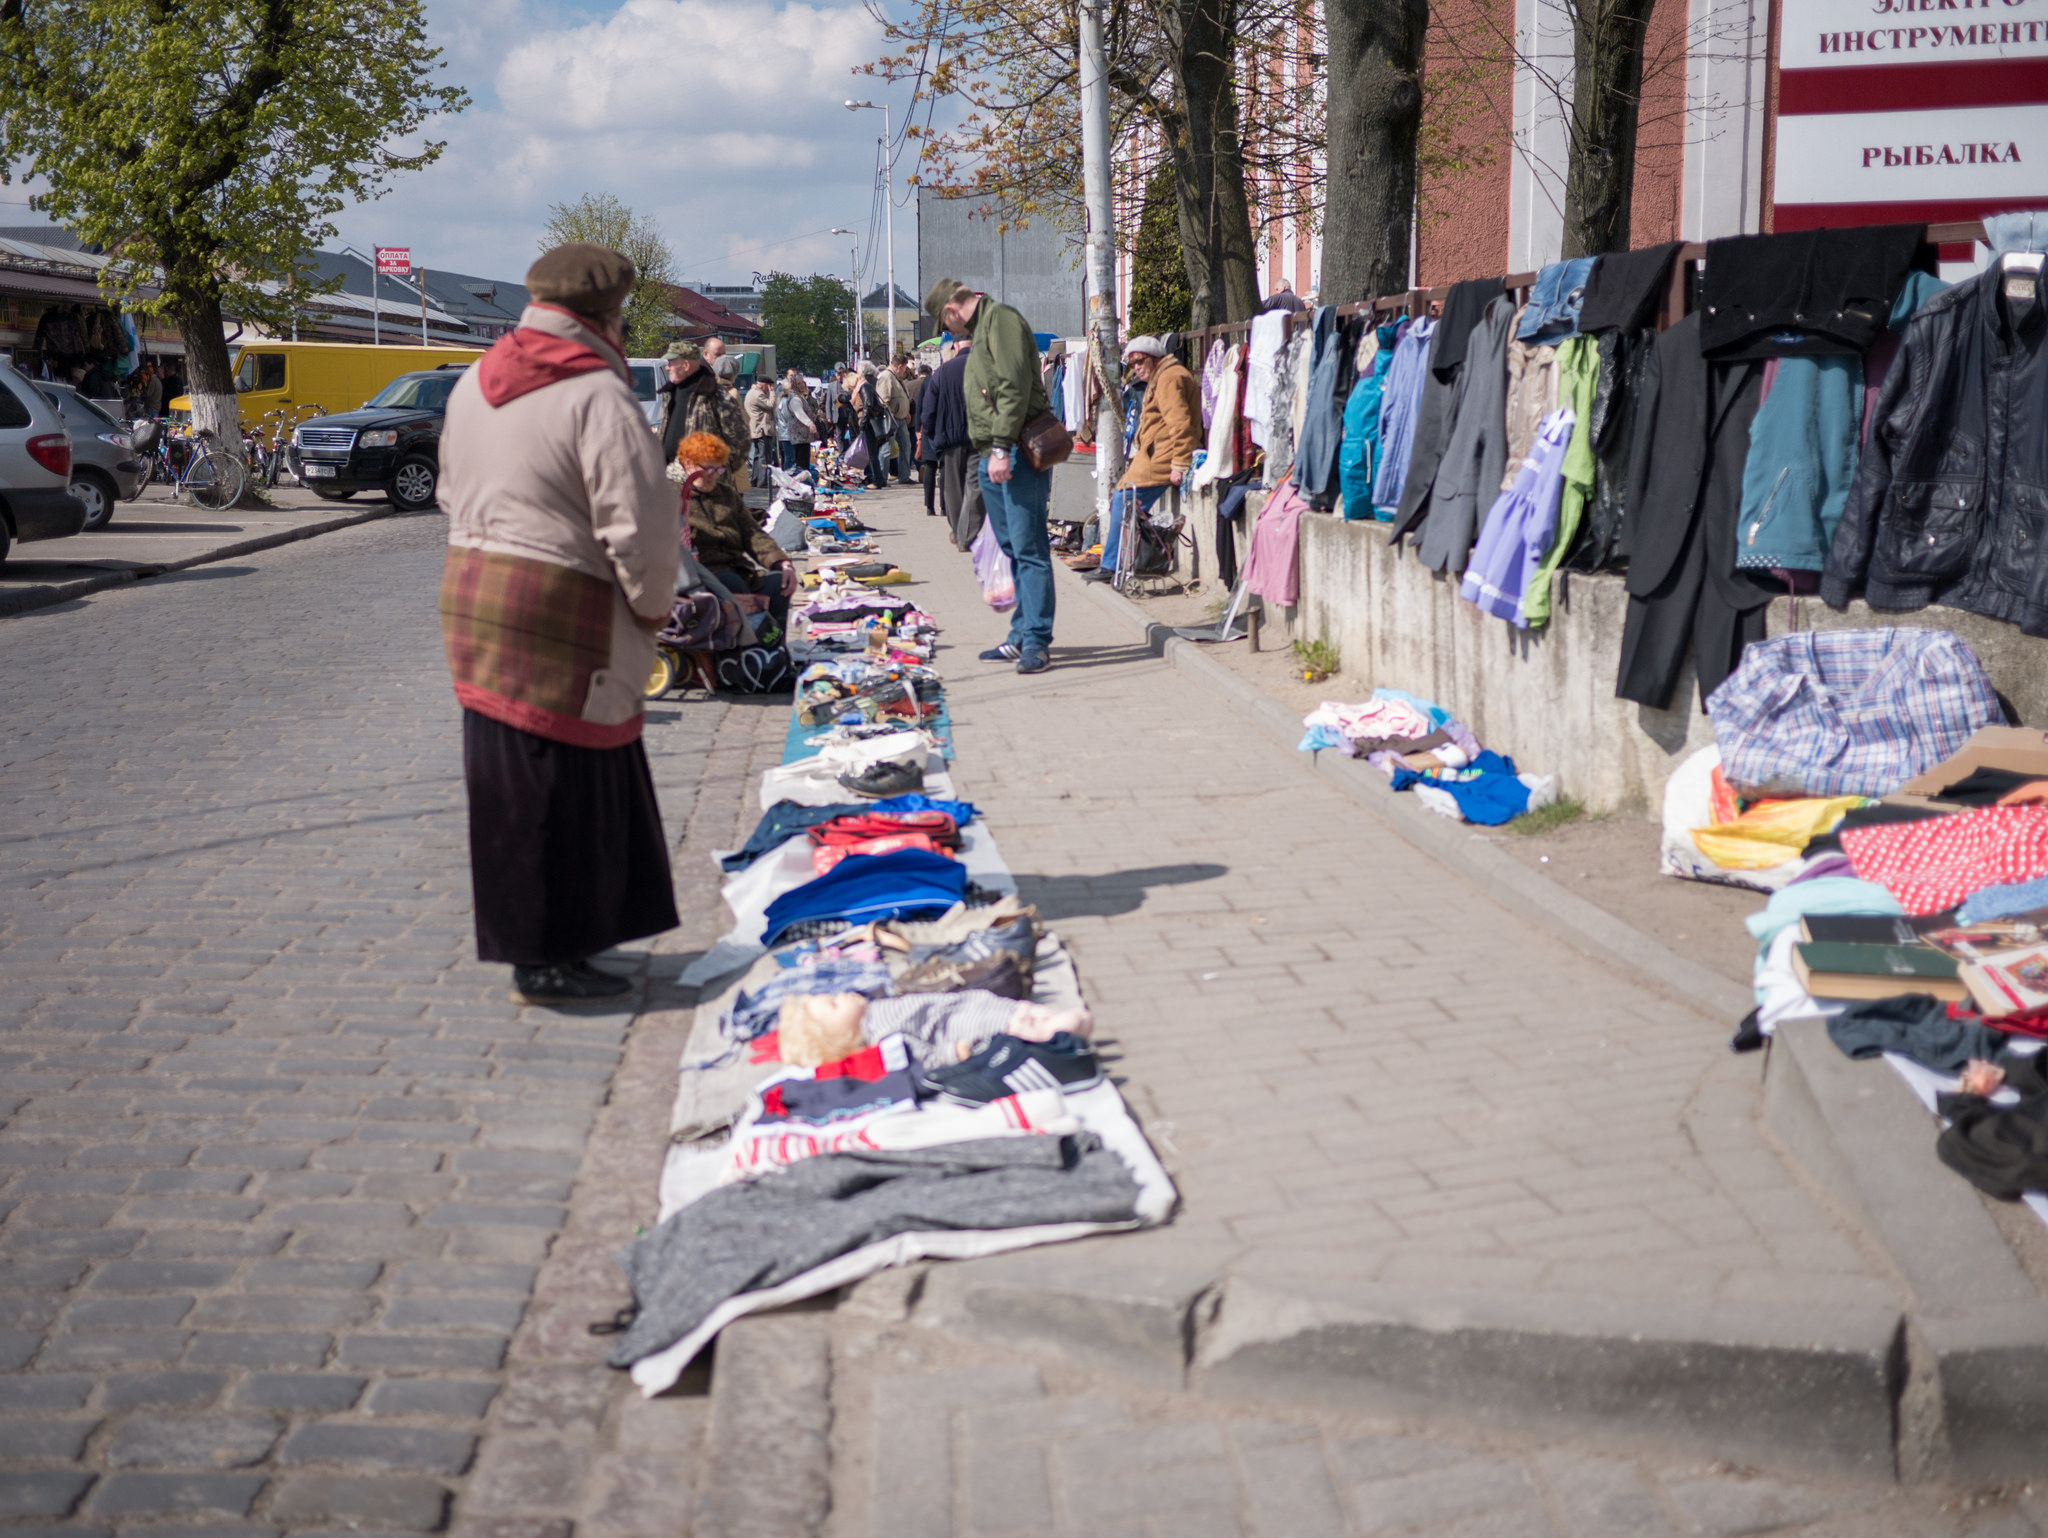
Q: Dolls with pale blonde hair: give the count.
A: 1